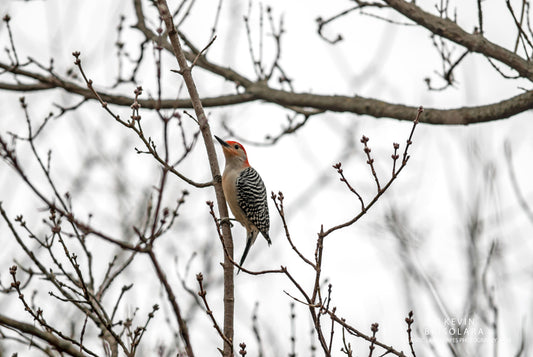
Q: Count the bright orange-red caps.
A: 1